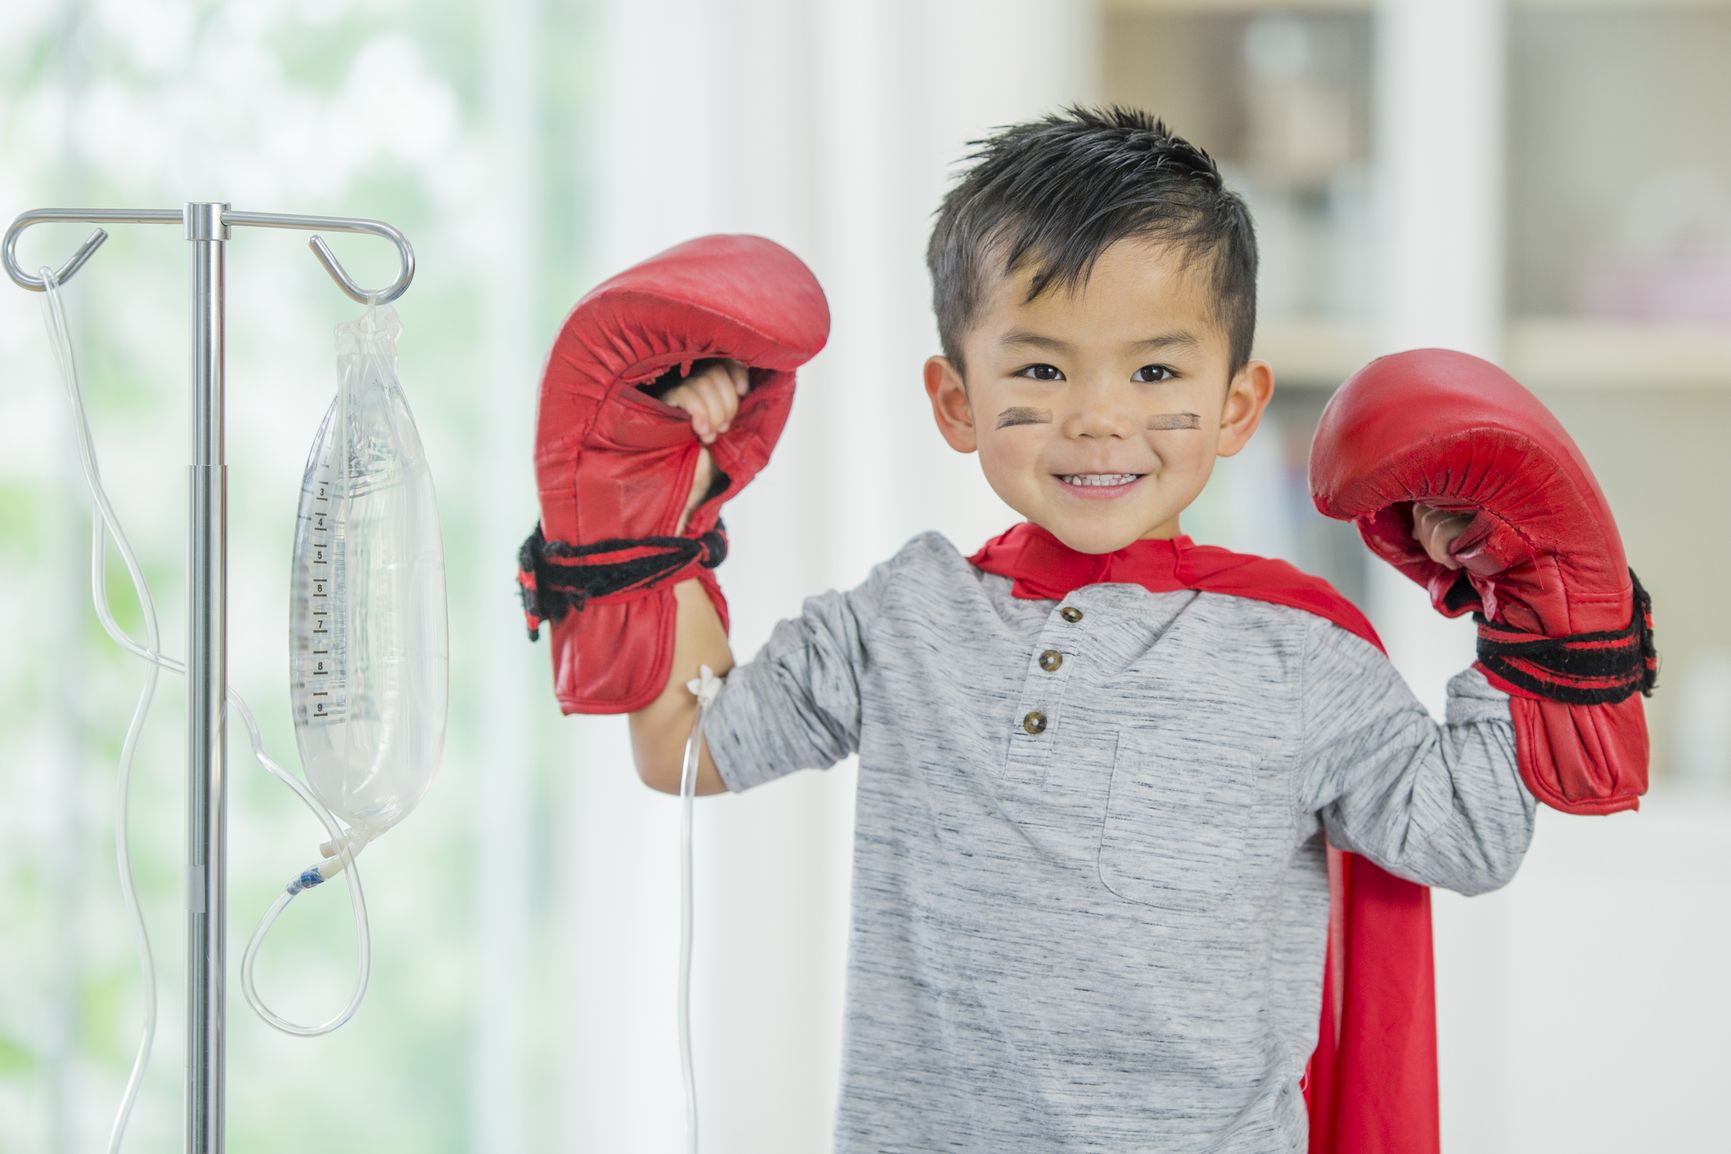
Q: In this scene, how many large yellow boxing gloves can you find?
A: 0